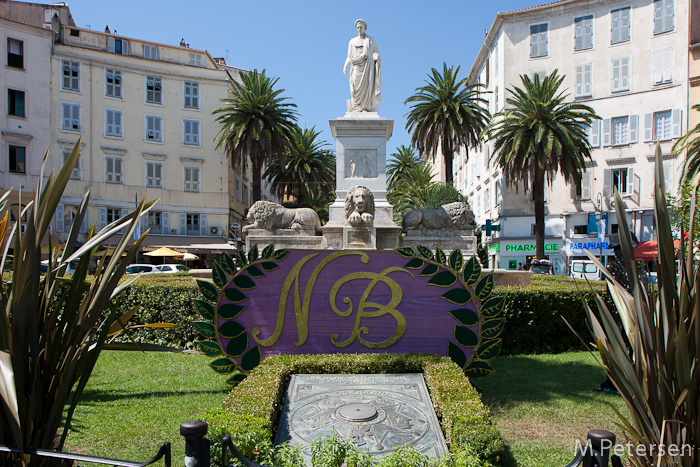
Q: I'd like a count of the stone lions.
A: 3